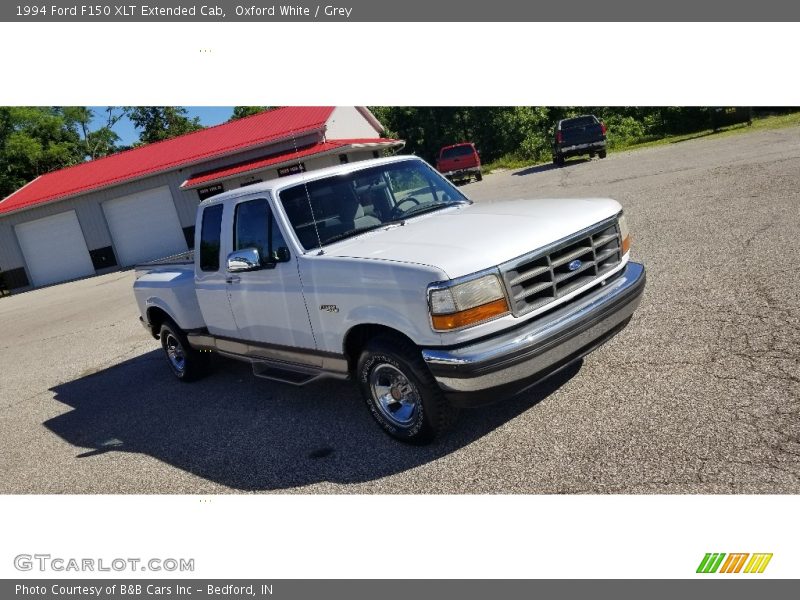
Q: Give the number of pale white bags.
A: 0